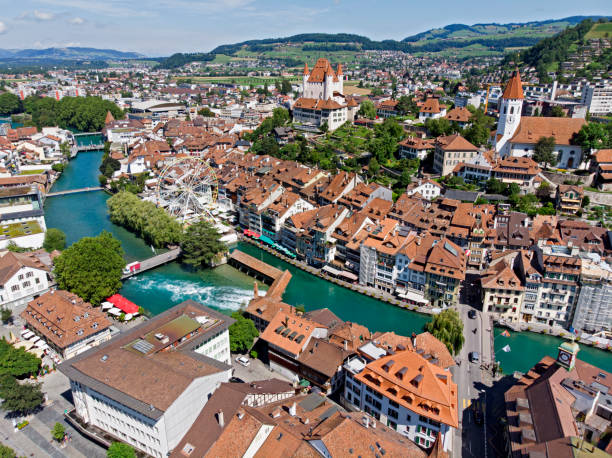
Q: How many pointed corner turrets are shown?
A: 3